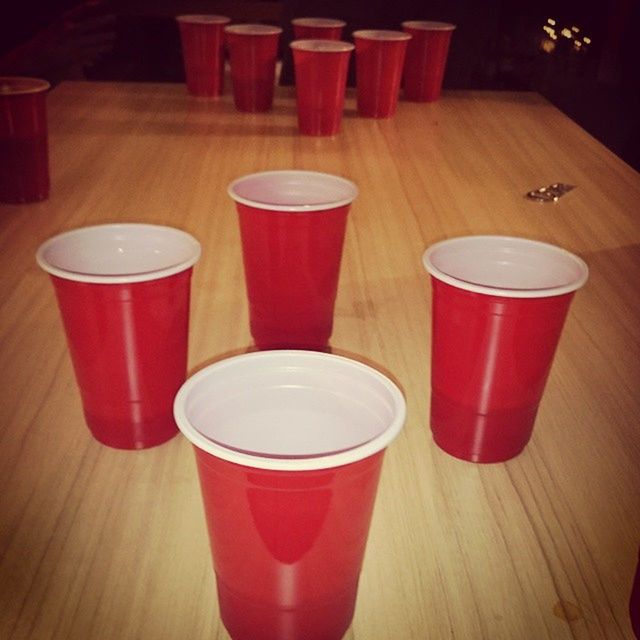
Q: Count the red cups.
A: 11